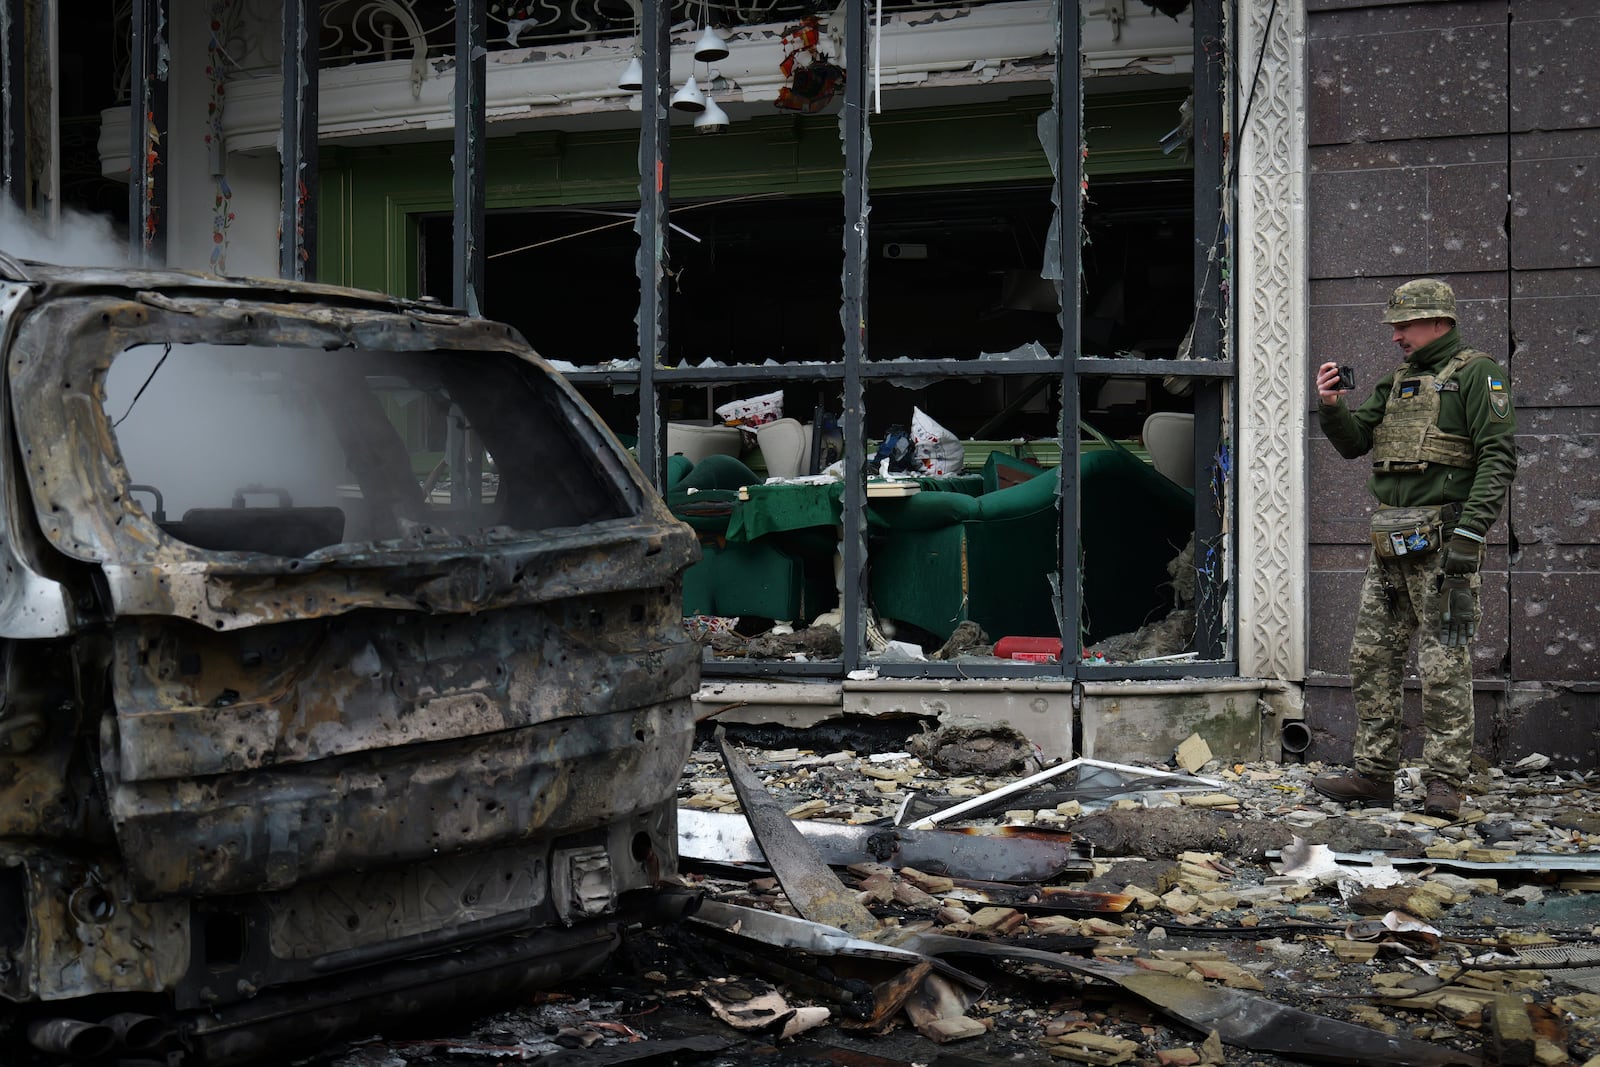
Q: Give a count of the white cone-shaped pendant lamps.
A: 4